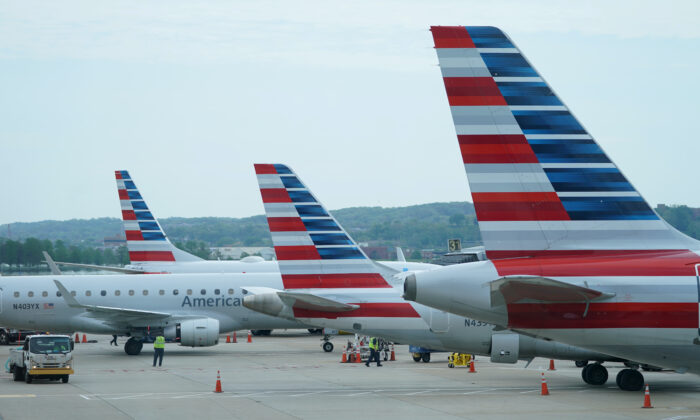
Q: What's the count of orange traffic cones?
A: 14